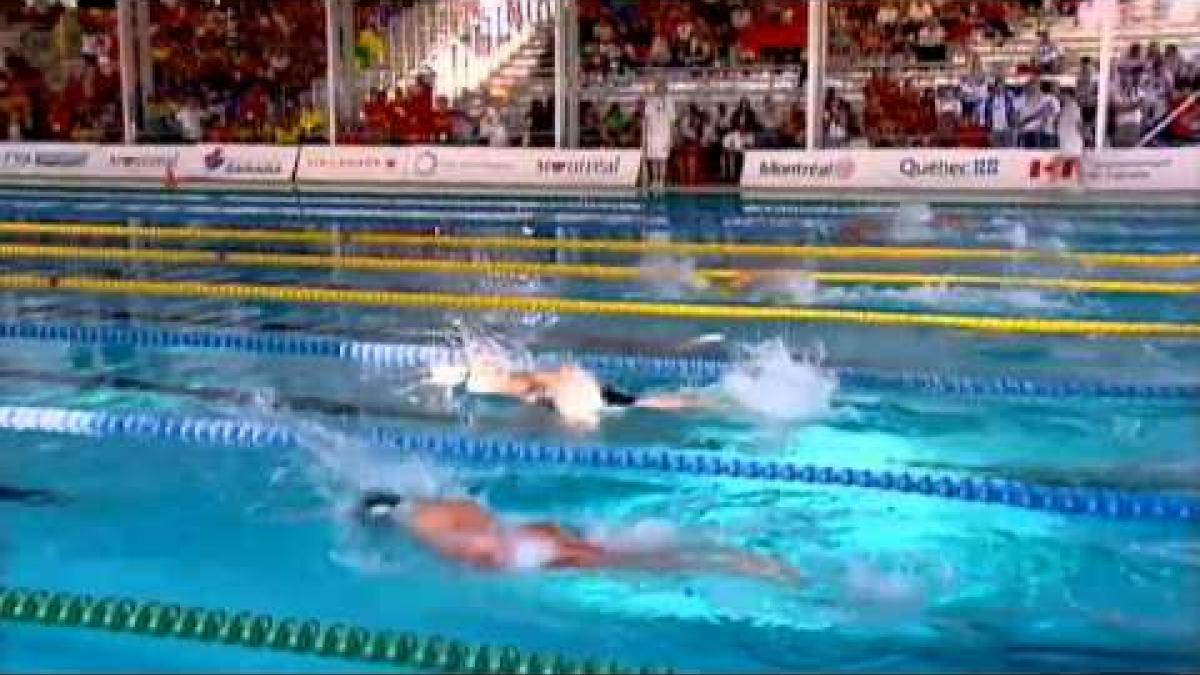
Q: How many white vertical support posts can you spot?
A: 5